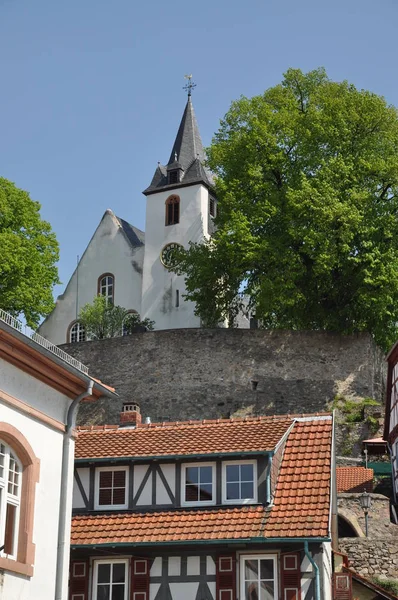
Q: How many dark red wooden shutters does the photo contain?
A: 5